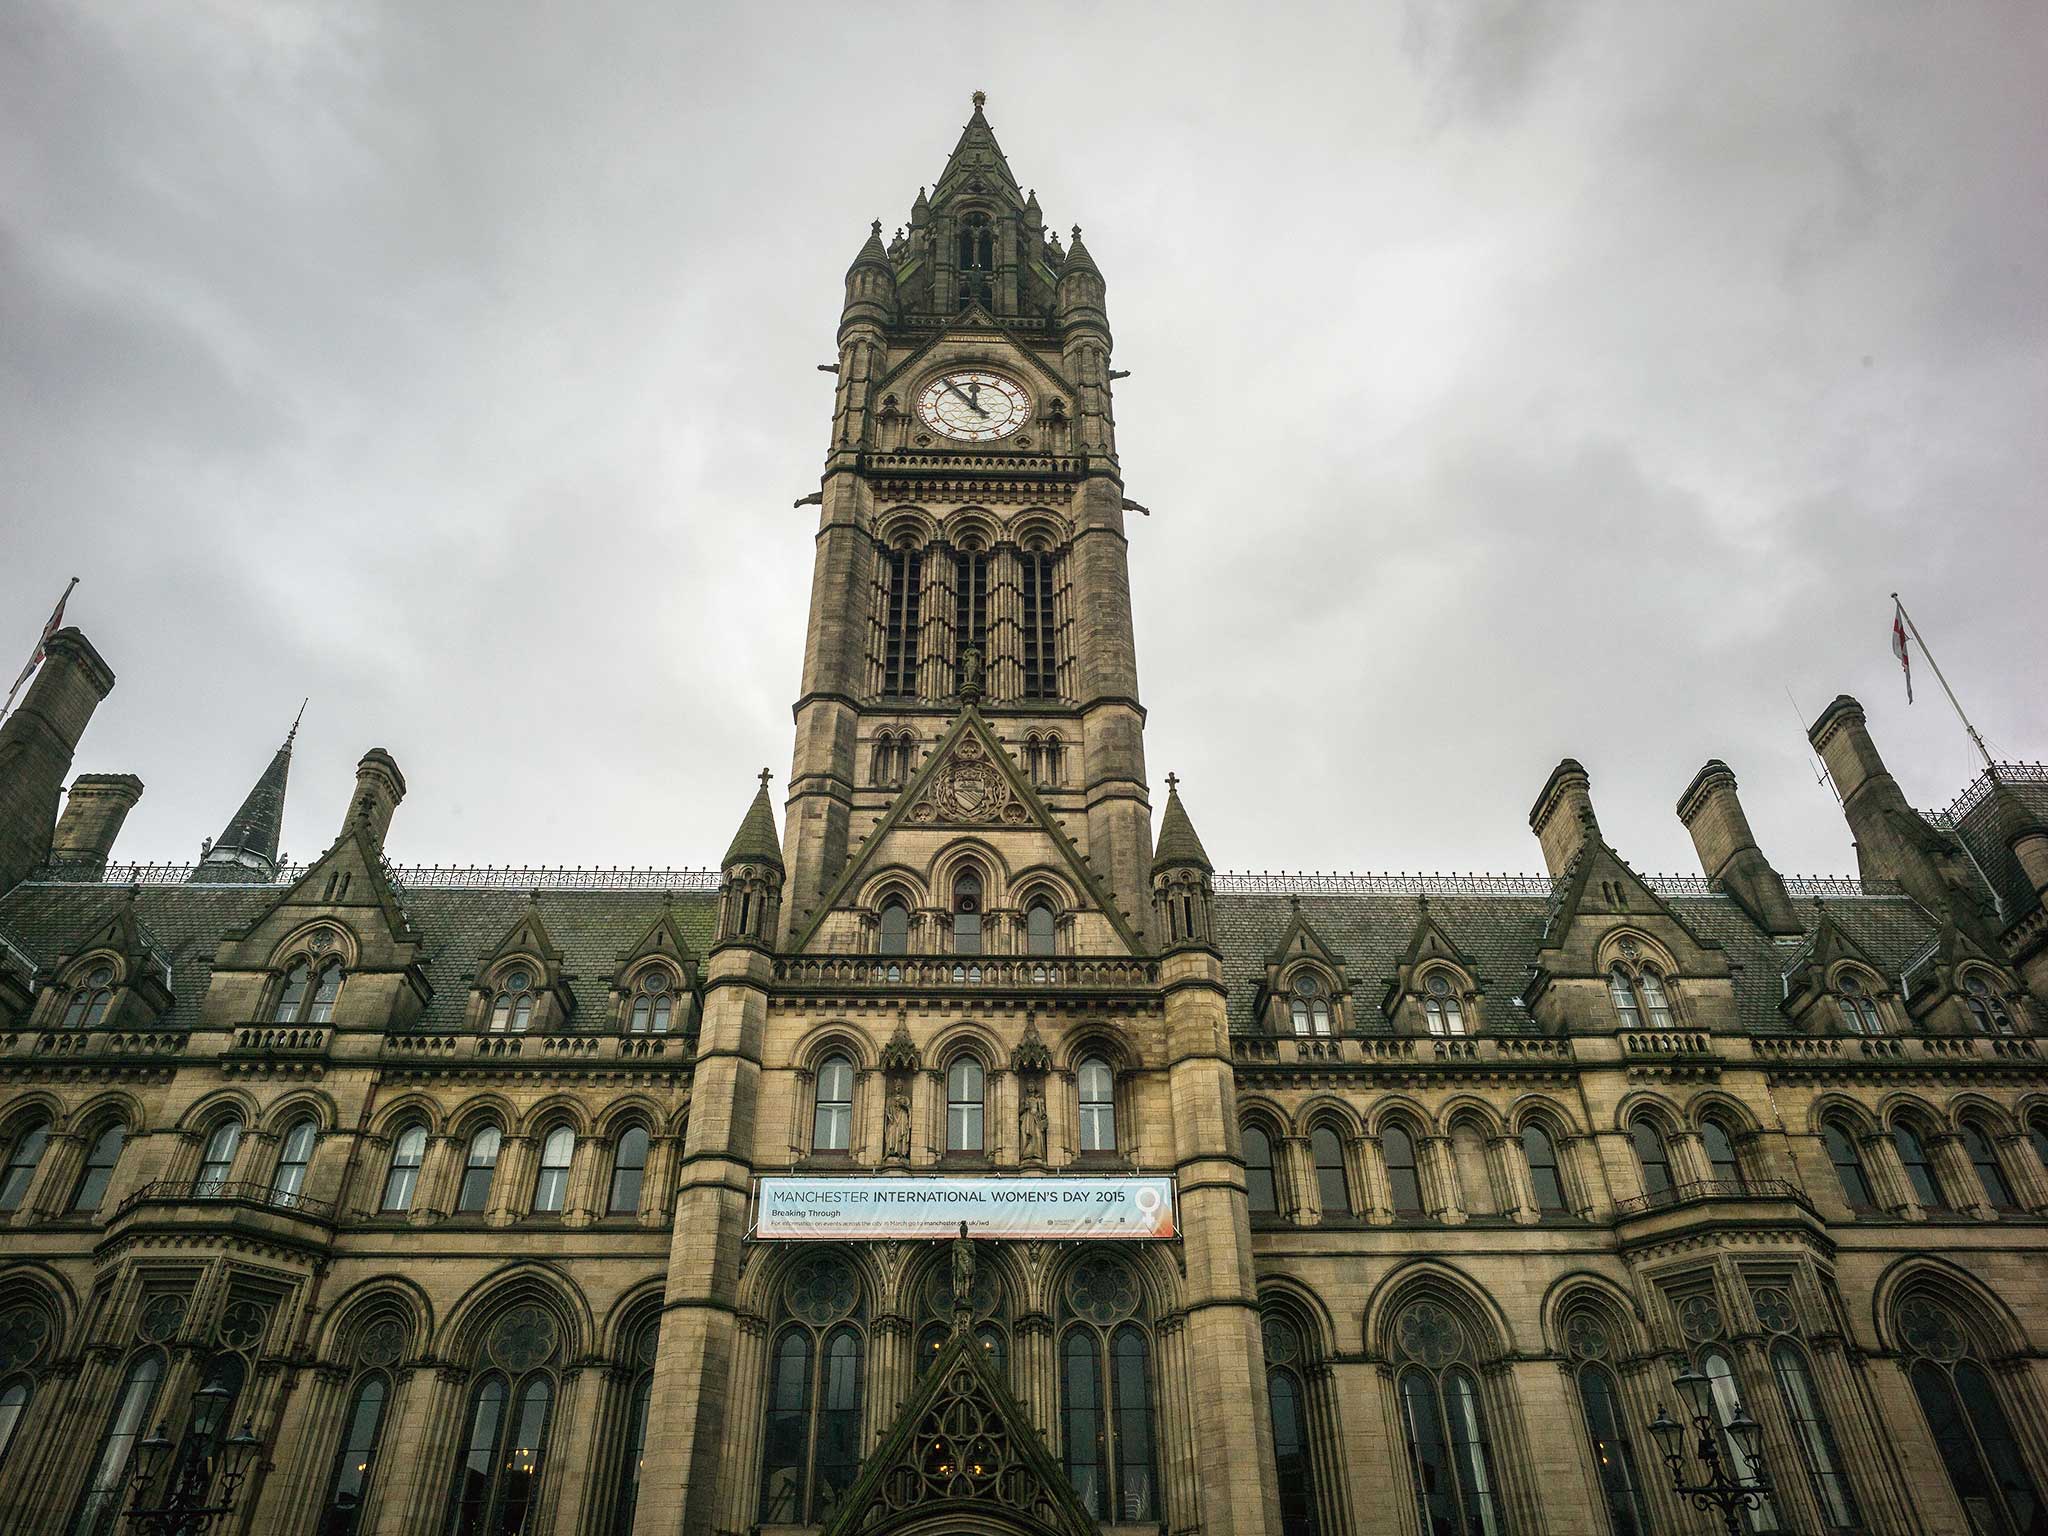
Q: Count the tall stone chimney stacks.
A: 6